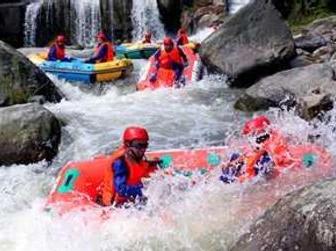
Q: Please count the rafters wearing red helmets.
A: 7